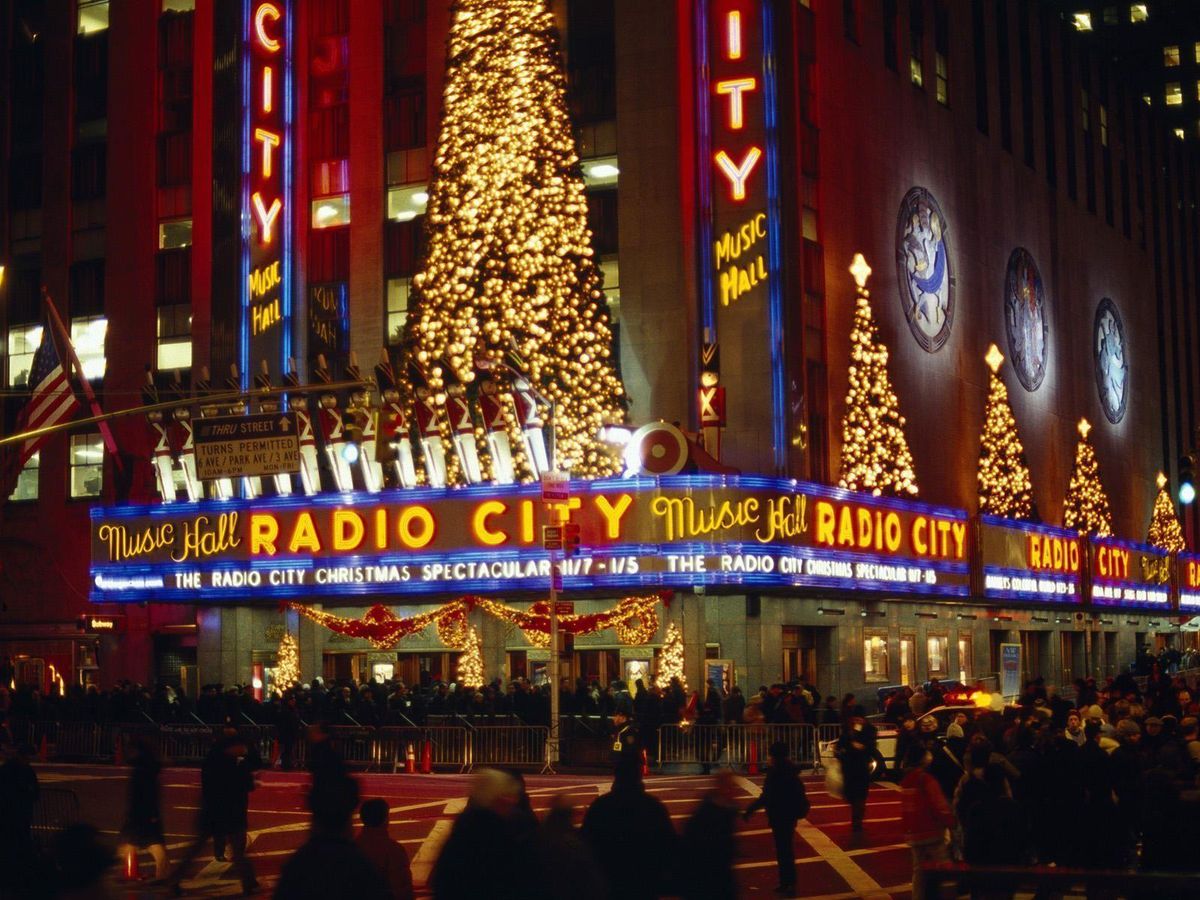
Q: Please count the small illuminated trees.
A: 7